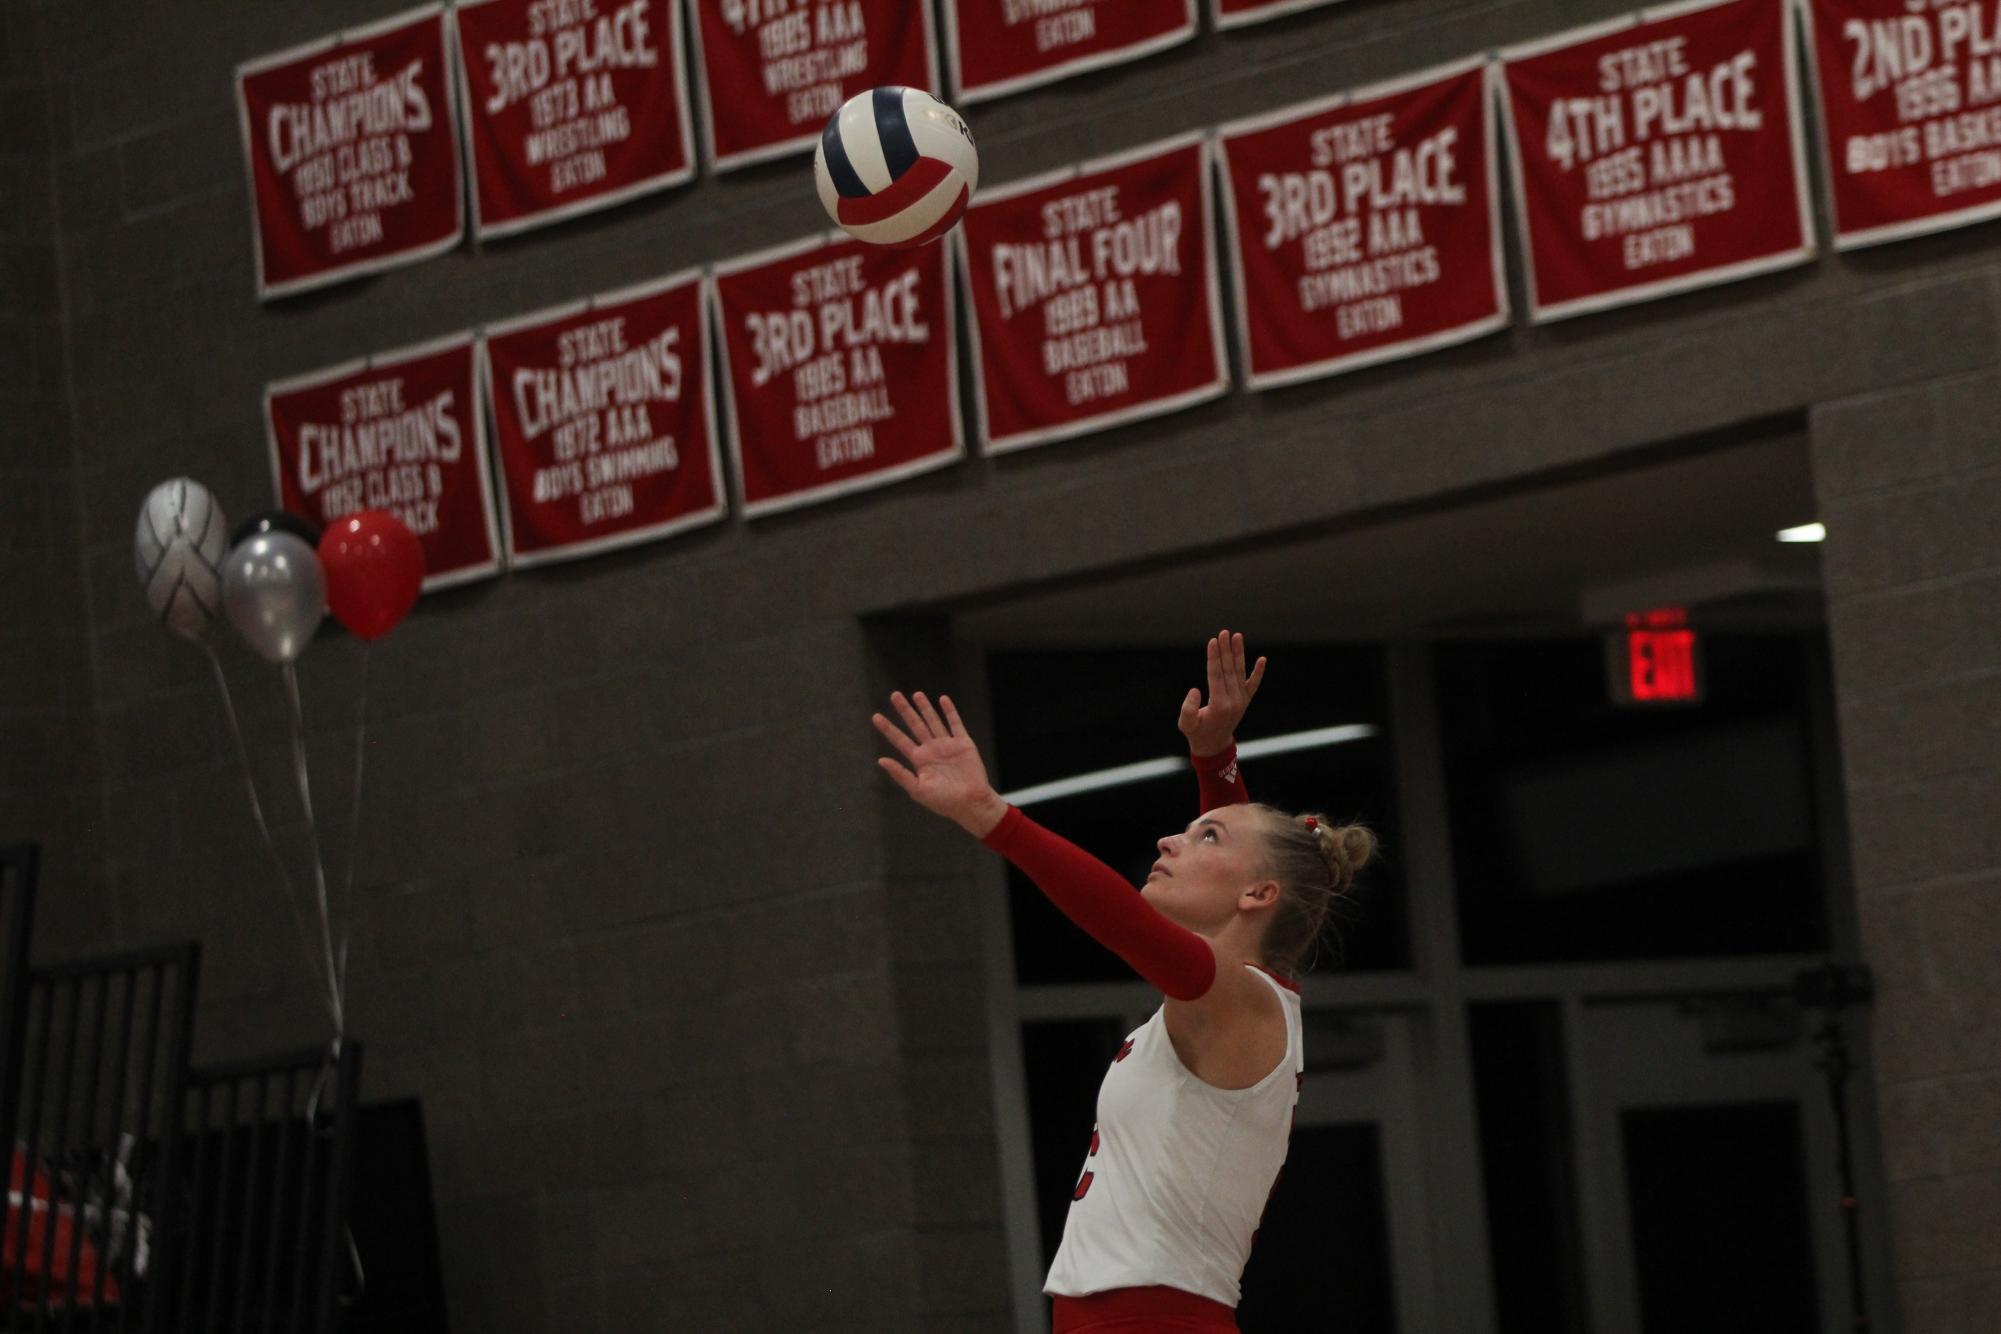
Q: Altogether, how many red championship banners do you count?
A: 12